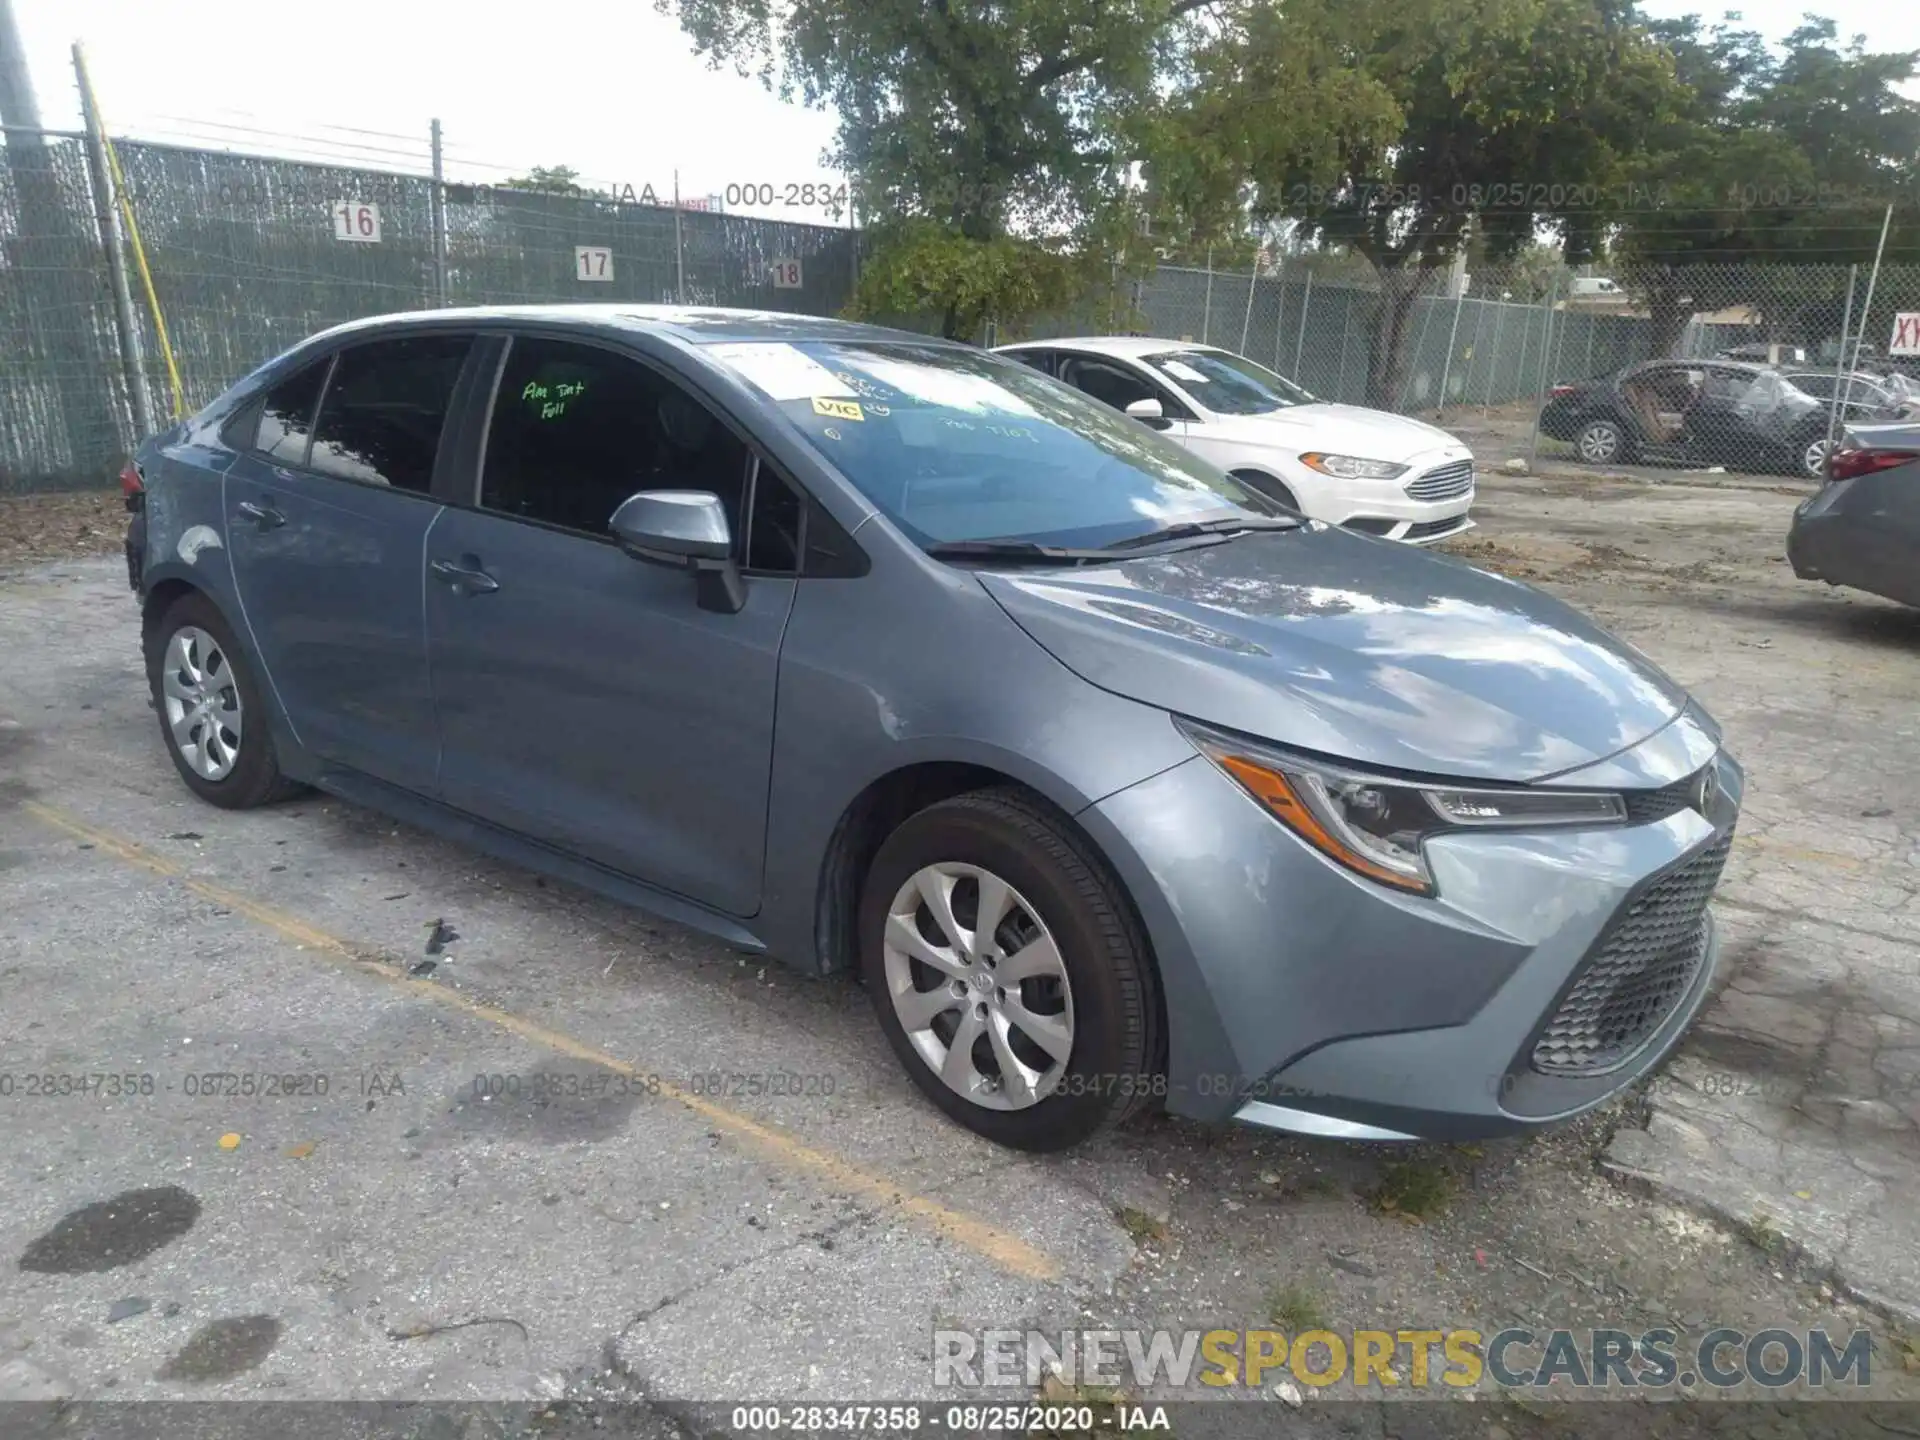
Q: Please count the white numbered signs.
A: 3